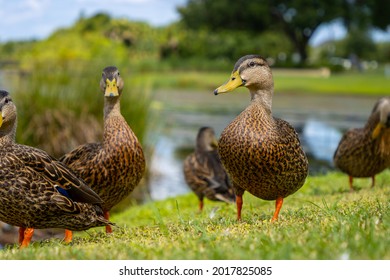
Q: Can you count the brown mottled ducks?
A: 5